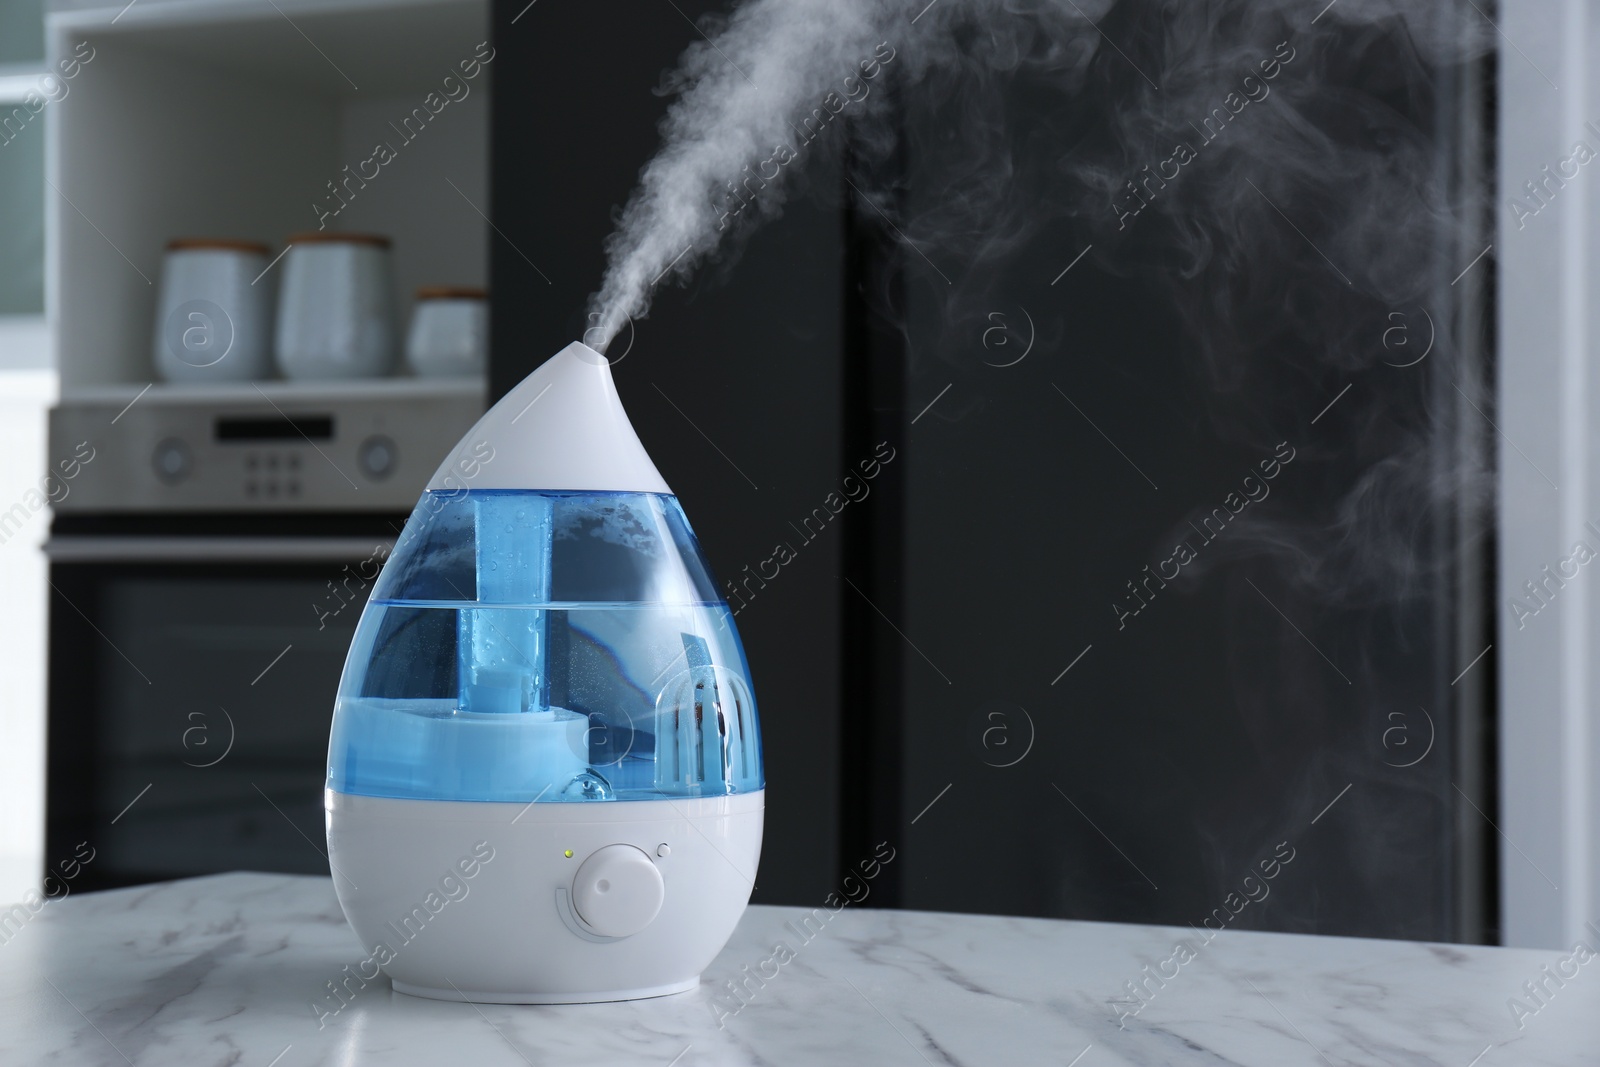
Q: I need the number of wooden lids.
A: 3